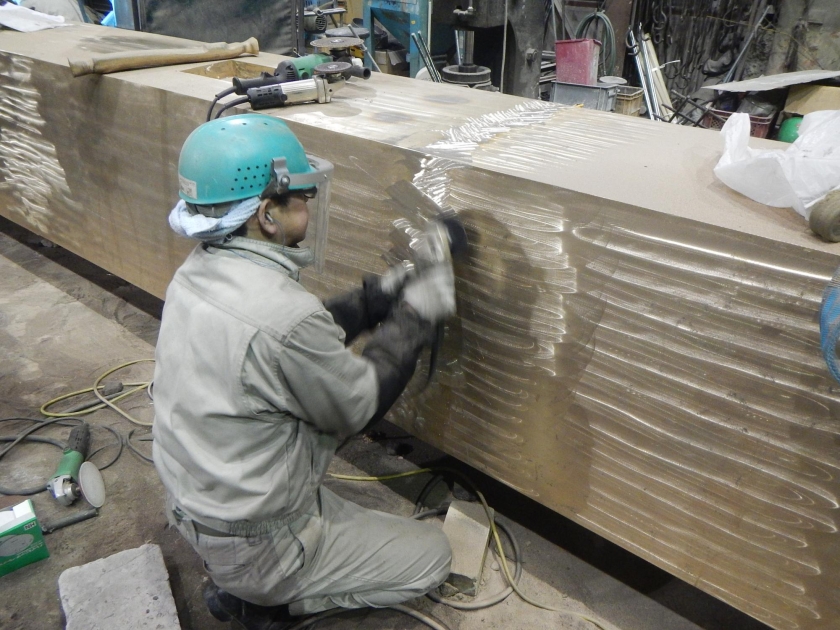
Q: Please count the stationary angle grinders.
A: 3